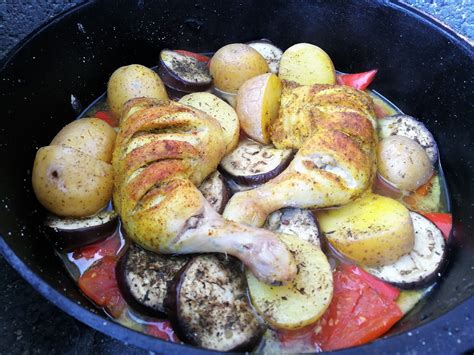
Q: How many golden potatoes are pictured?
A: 10